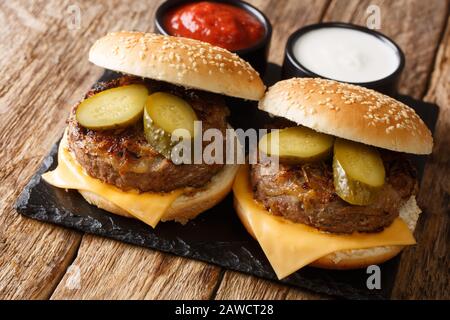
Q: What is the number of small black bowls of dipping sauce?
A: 2